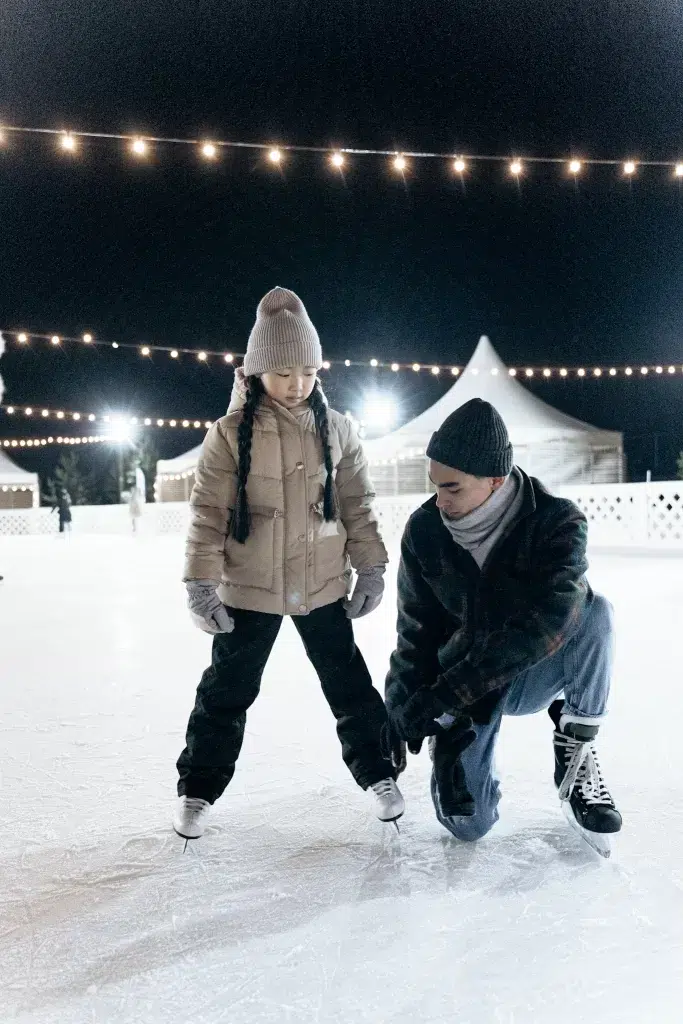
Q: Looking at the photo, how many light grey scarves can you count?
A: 1